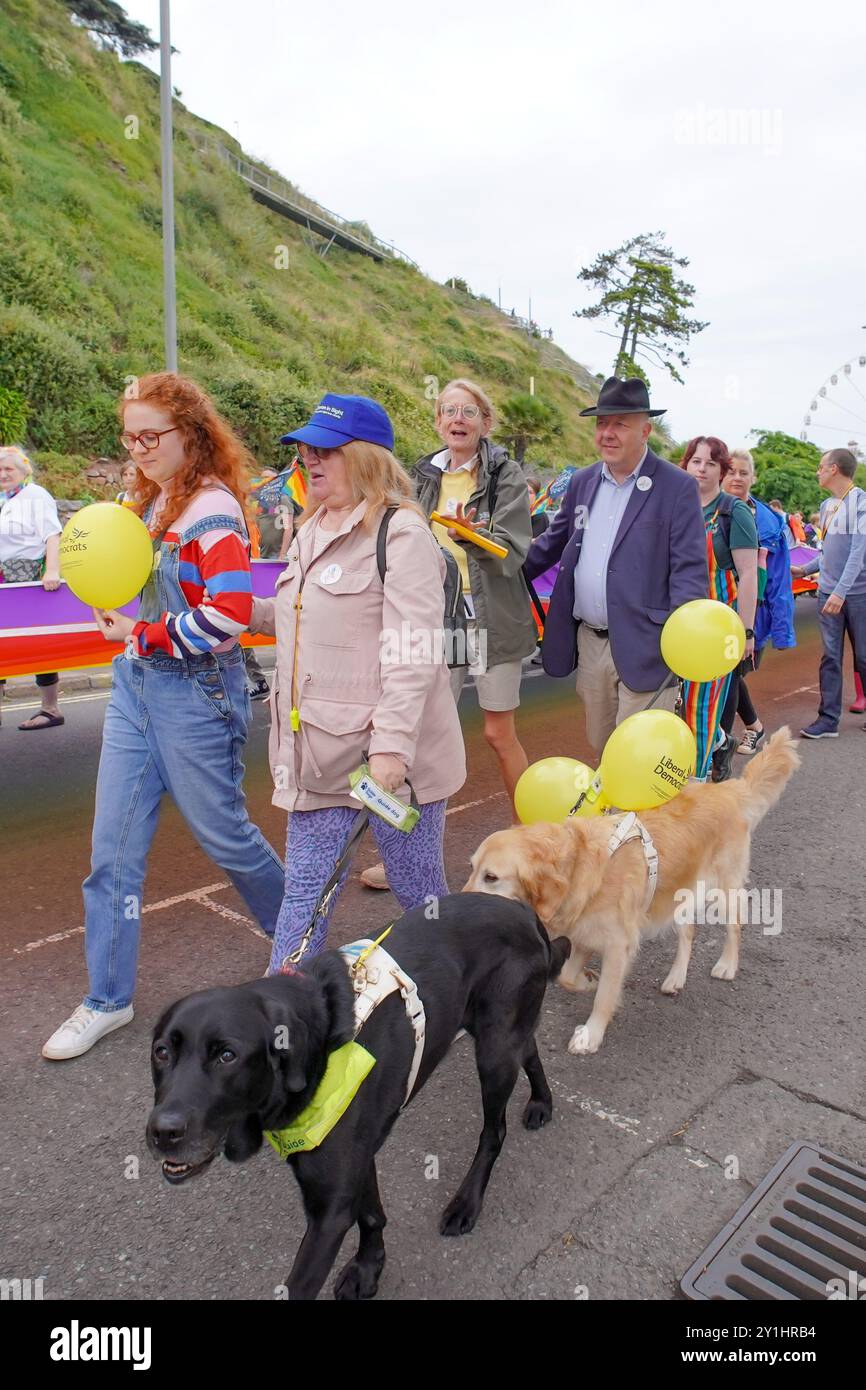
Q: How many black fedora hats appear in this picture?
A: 1